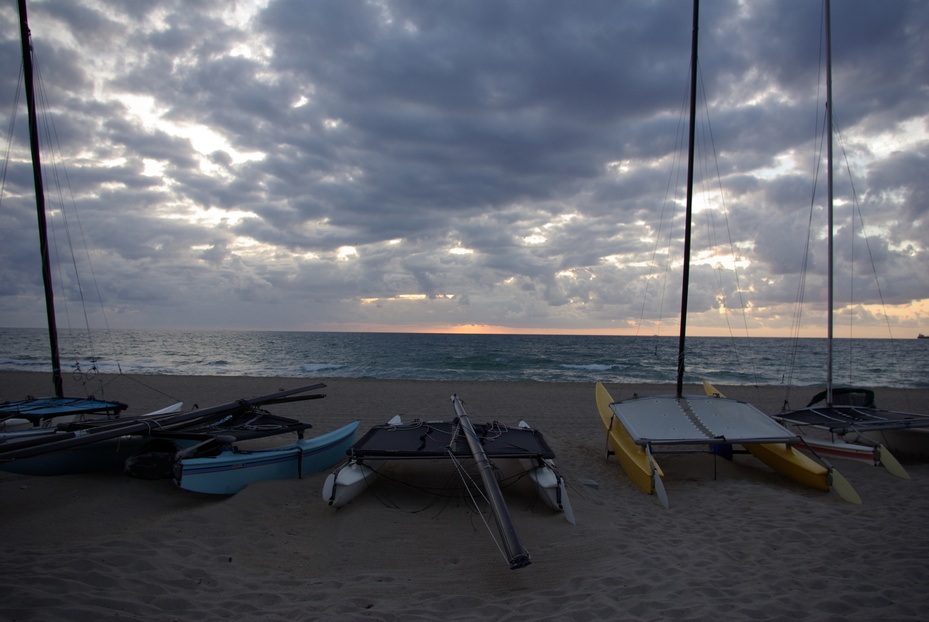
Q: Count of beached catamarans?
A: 5